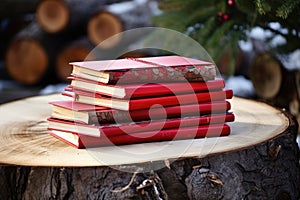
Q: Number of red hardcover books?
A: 6